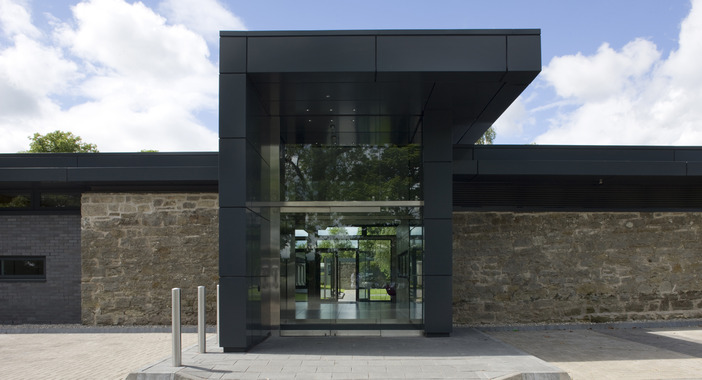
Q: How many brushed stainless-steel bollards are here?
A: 3